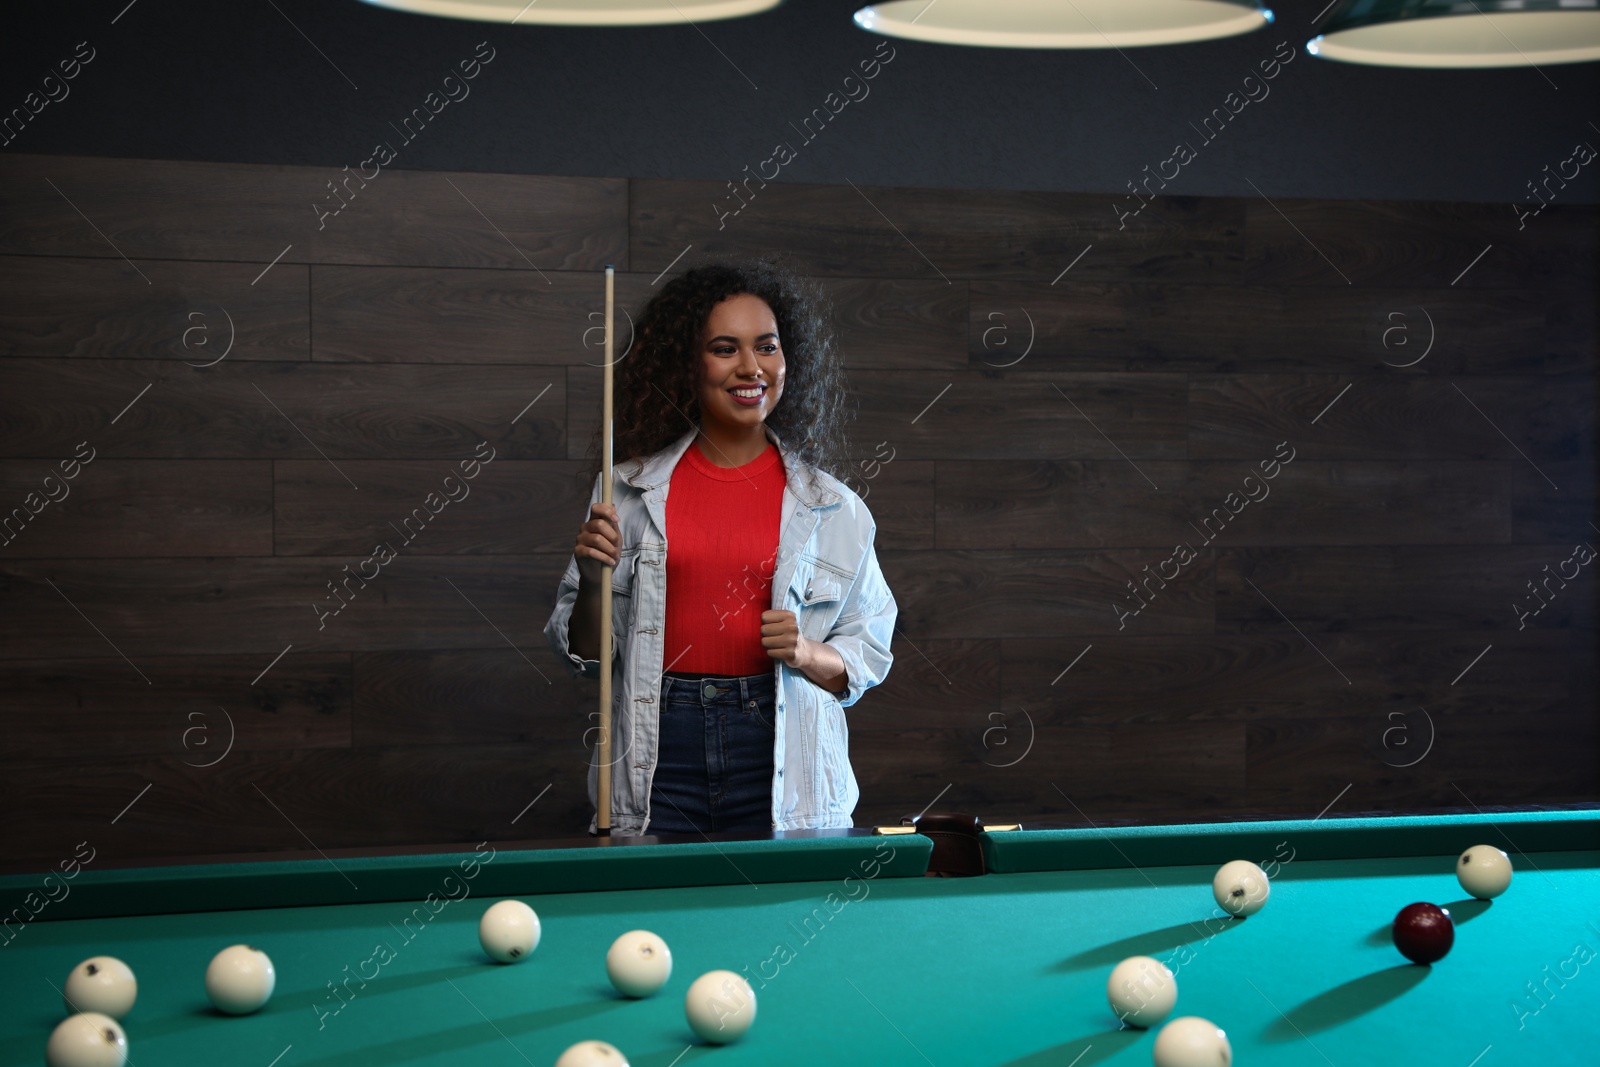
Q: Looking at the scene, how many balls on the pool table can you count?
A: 12